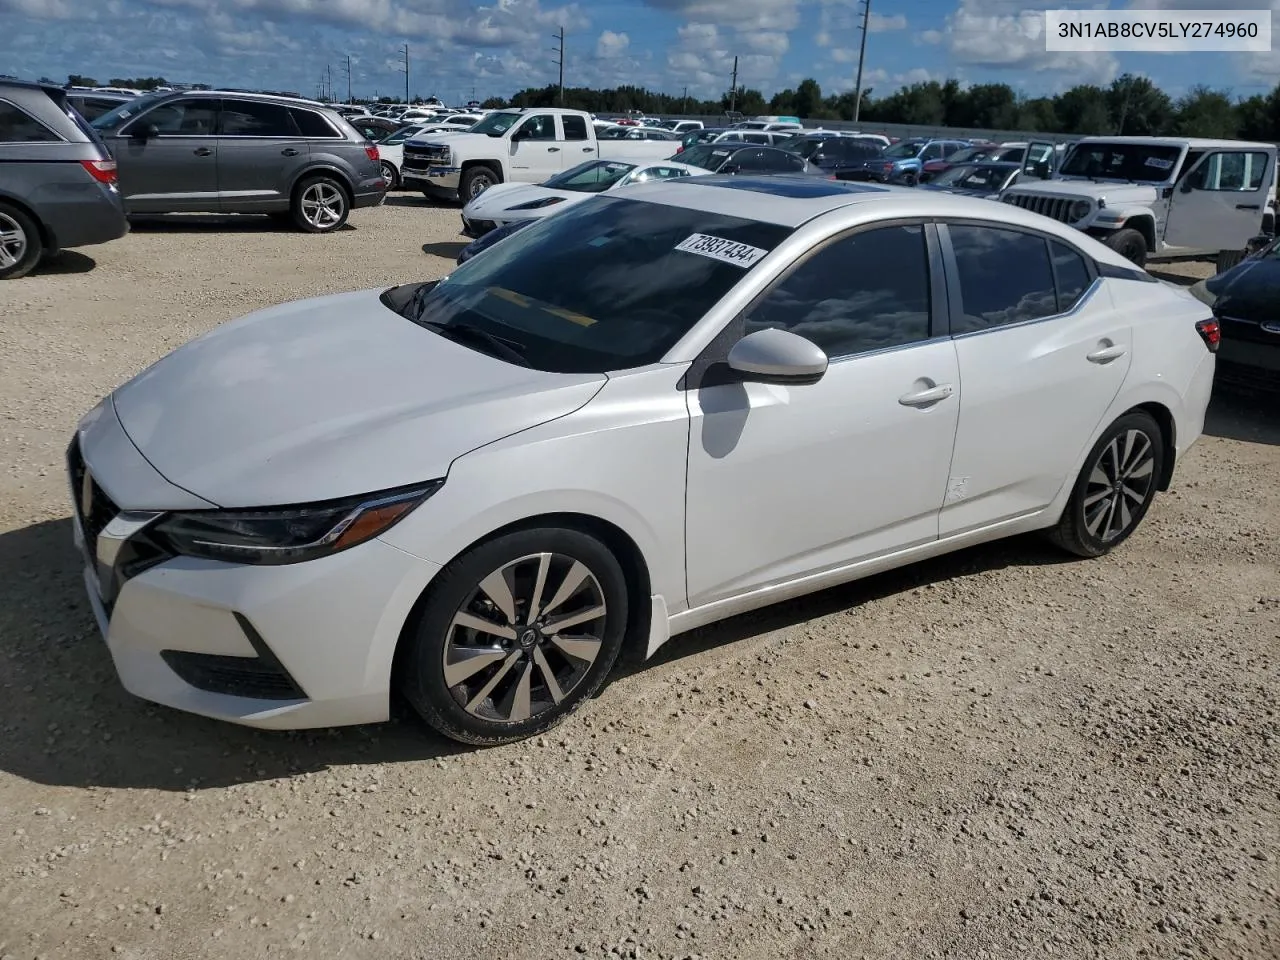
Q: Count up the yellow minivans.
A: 0